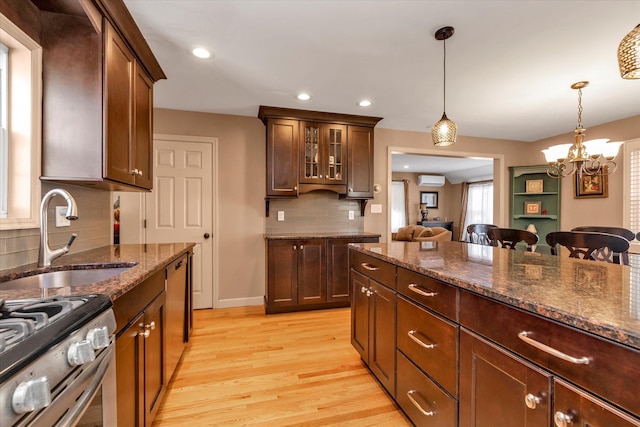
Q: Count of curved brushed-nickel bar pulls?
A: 5